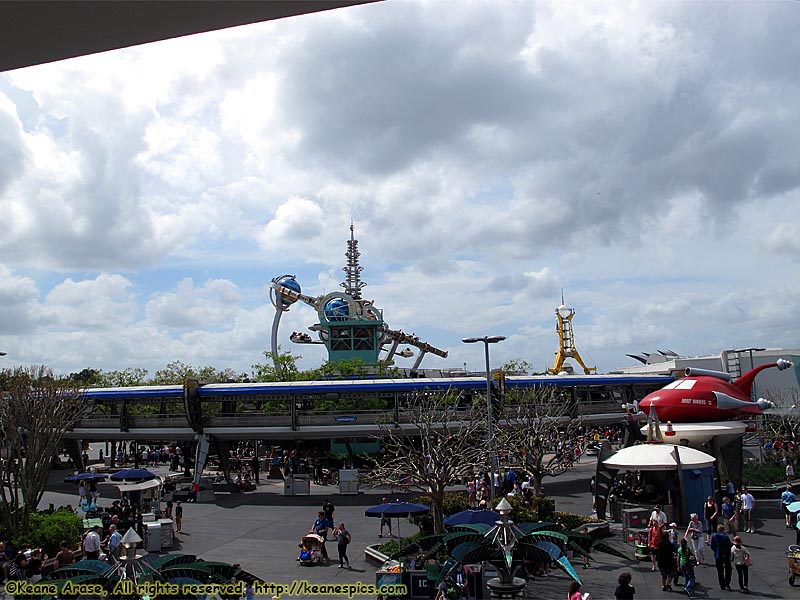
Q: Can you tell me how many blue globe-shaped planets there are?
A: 2